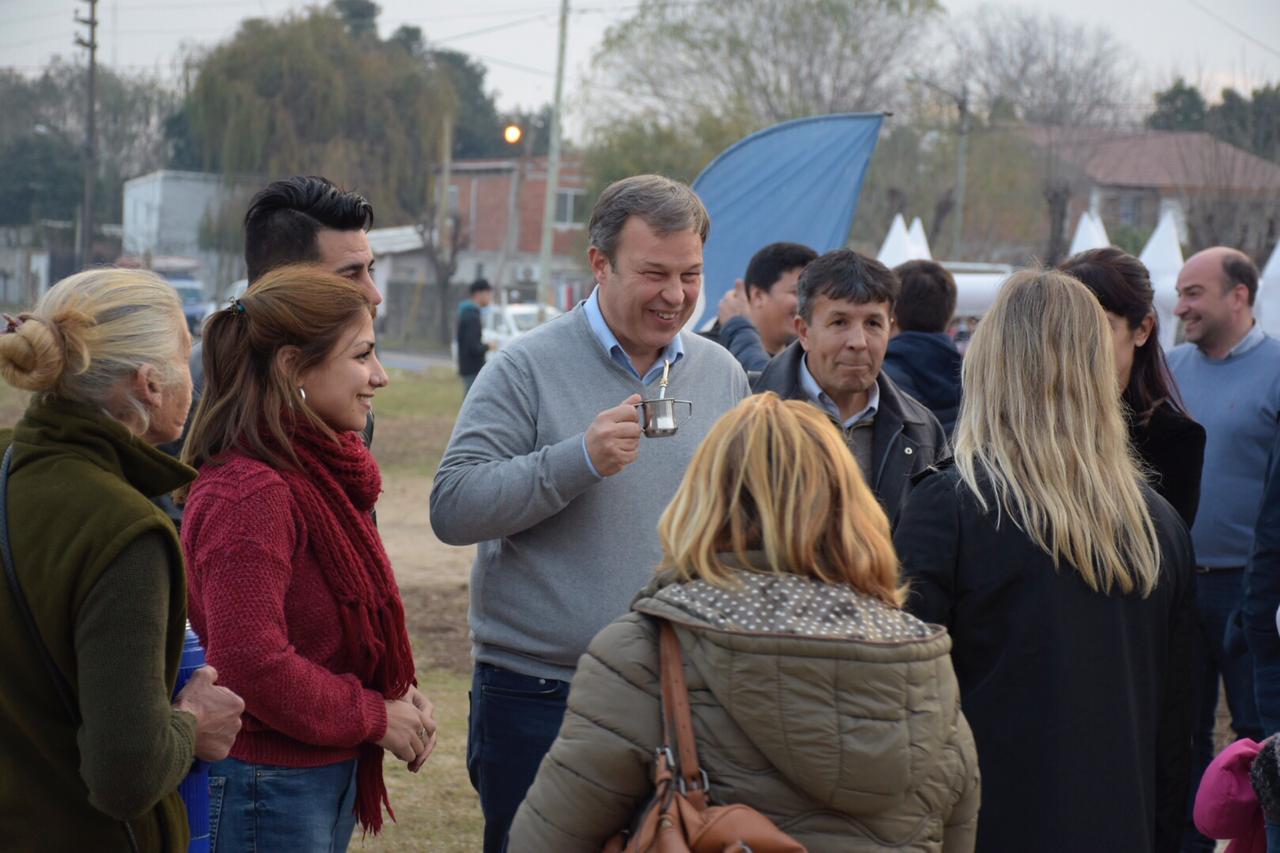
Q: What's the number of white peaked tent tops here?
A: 6